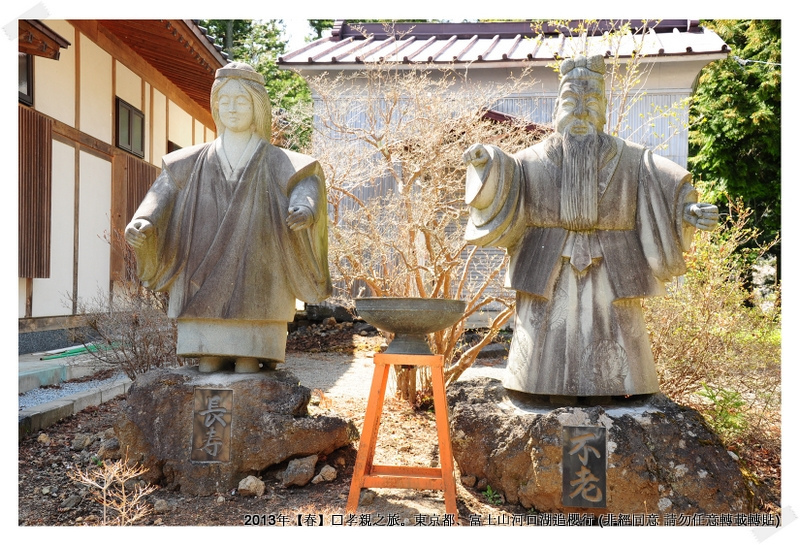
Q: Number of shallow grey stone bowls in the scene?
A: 1